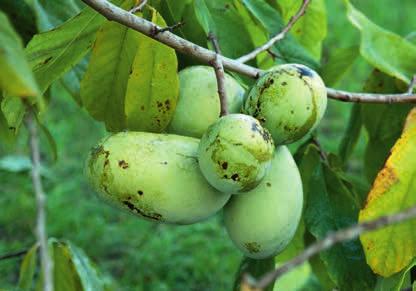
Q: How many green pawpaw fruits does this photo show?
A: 5